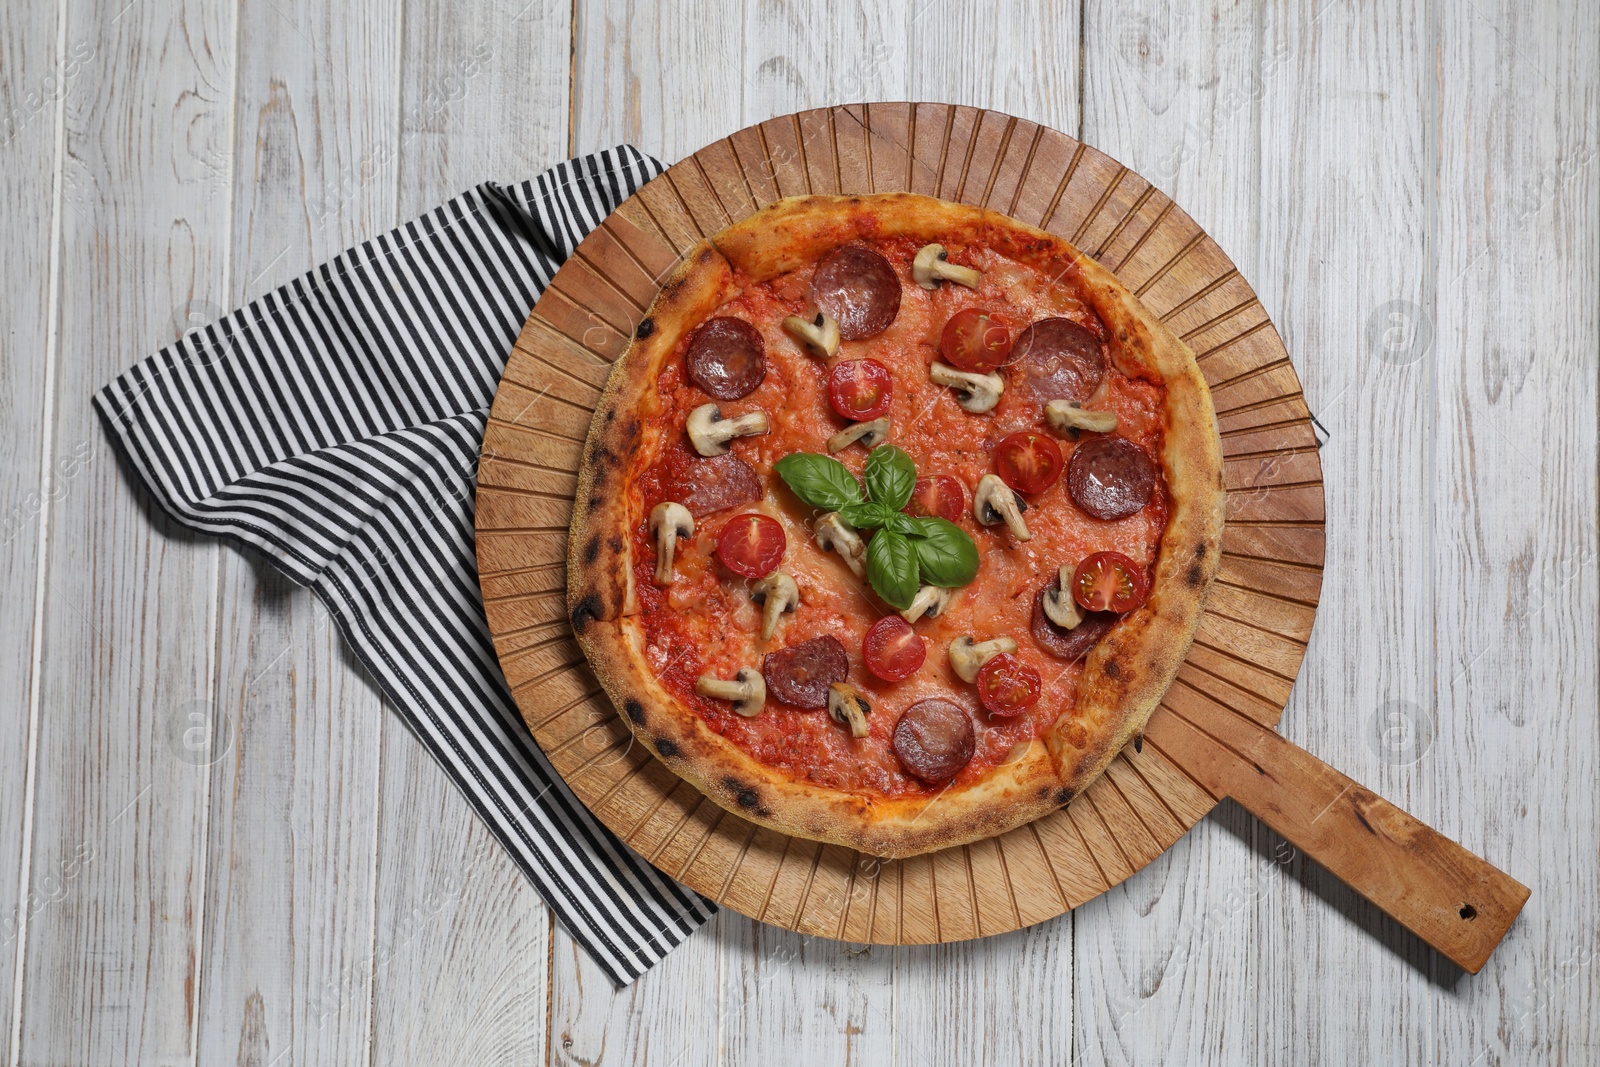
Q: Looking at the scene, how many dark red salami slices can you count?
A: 8